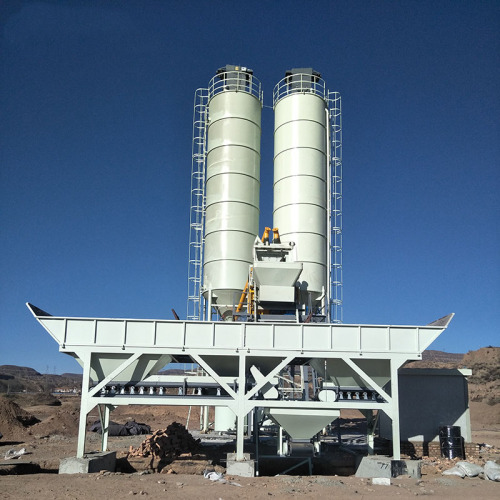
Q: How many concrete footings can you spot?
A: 3